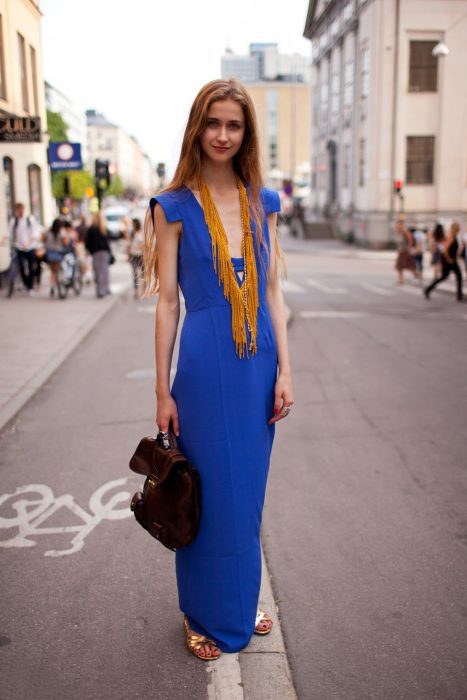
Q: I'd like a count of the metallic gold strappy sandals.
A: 2